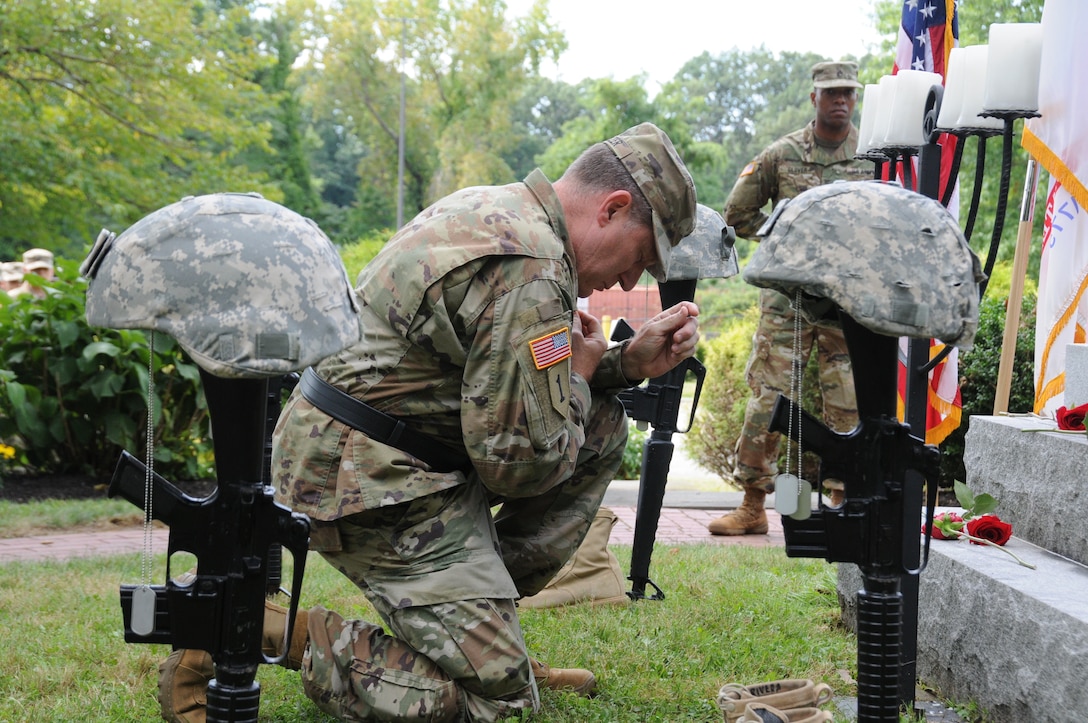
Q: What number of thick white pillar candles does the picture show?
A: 6